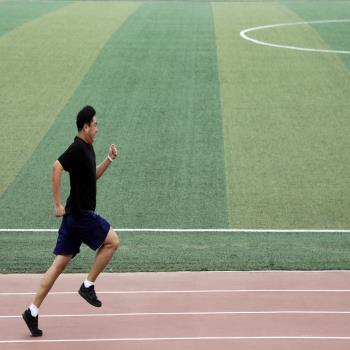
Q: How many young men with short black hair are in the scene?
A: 1